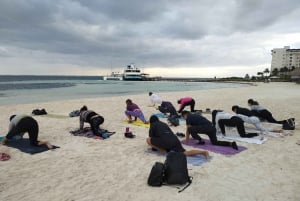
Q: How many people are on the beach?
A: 11